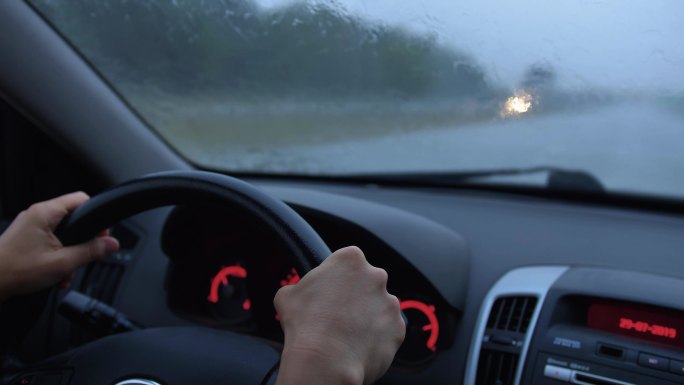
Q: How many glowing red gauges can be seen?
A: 3